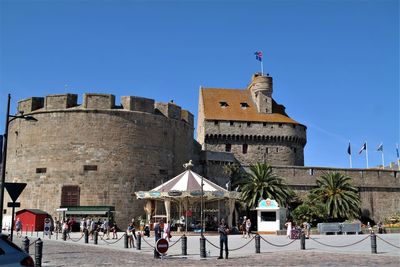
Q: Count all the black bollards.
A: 13